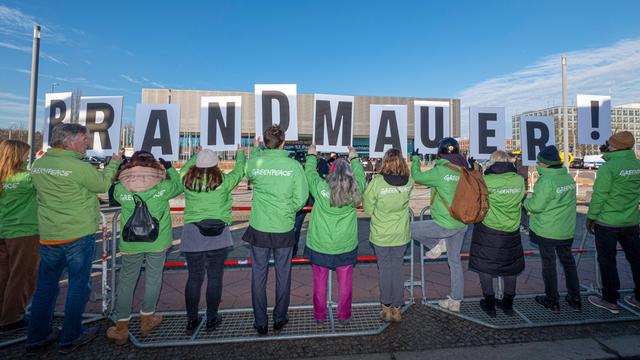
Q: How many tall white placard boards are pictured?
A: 11